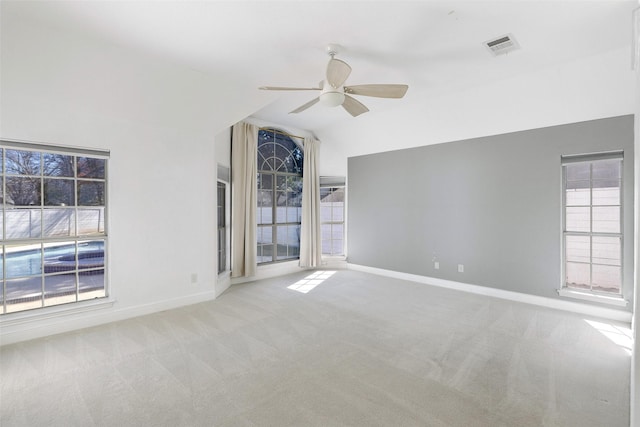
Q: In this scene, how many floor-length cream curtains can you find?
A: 2